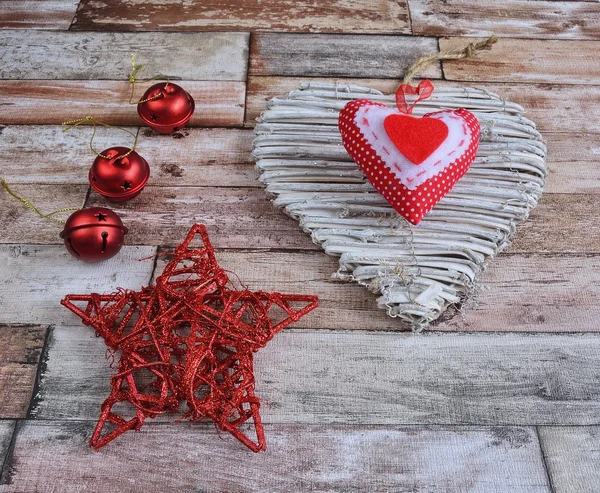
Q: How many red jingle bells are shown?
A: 3